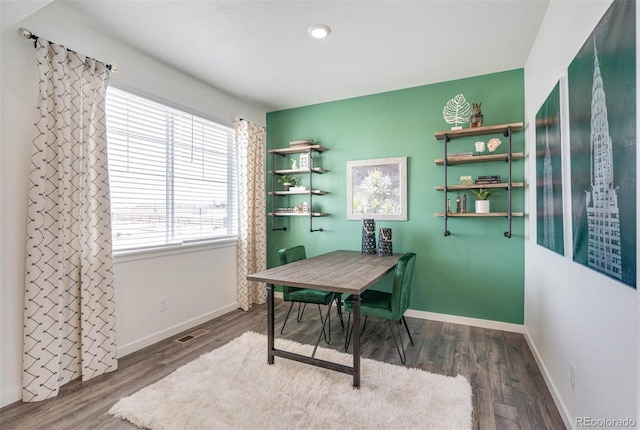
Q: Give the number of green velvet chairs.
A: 2